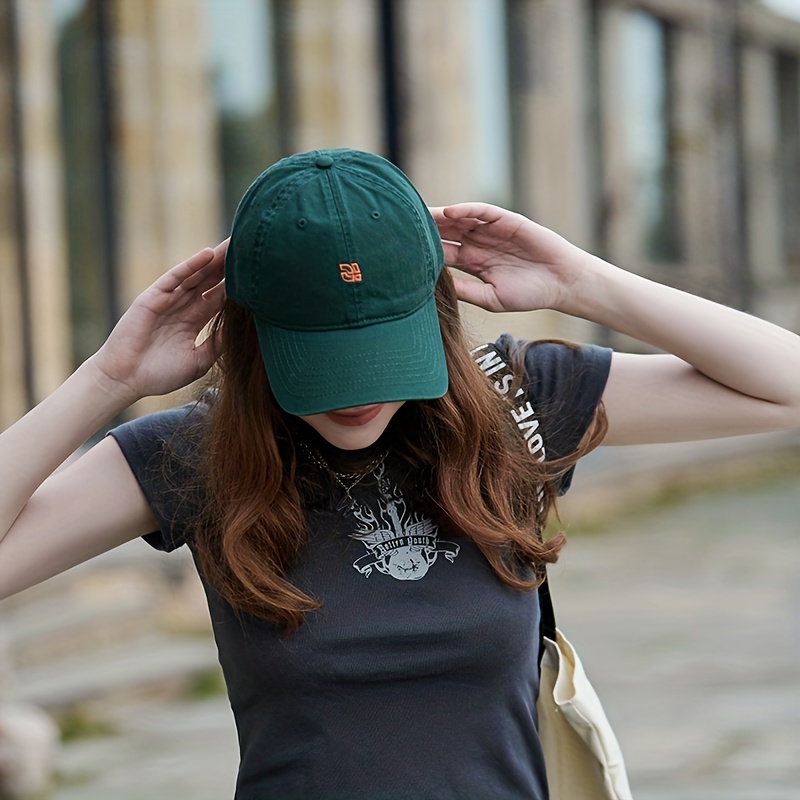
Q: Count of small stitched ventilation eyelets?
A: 2